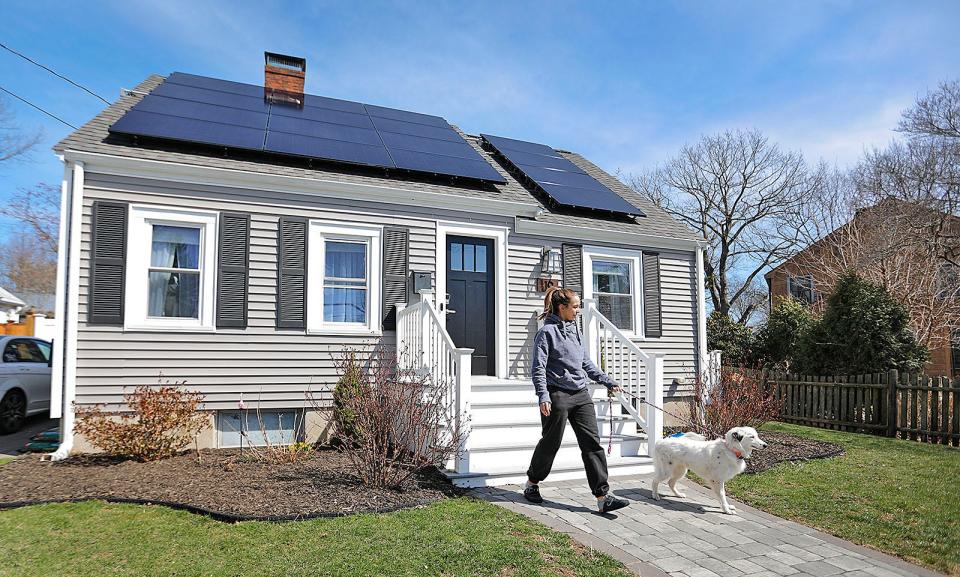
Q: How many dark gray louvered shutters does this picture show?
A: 6